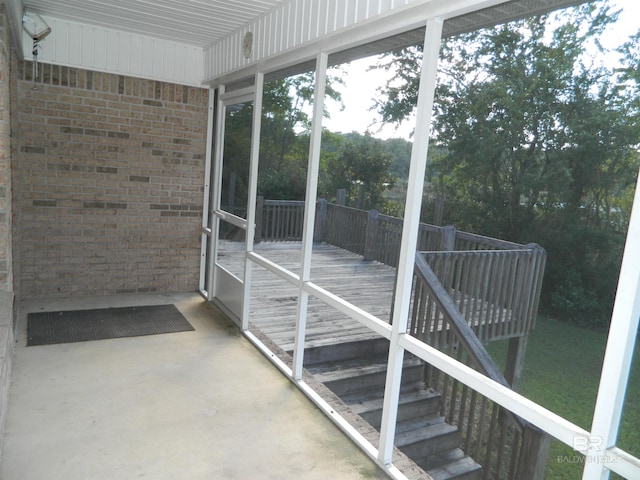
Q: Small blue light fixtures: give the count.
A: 0